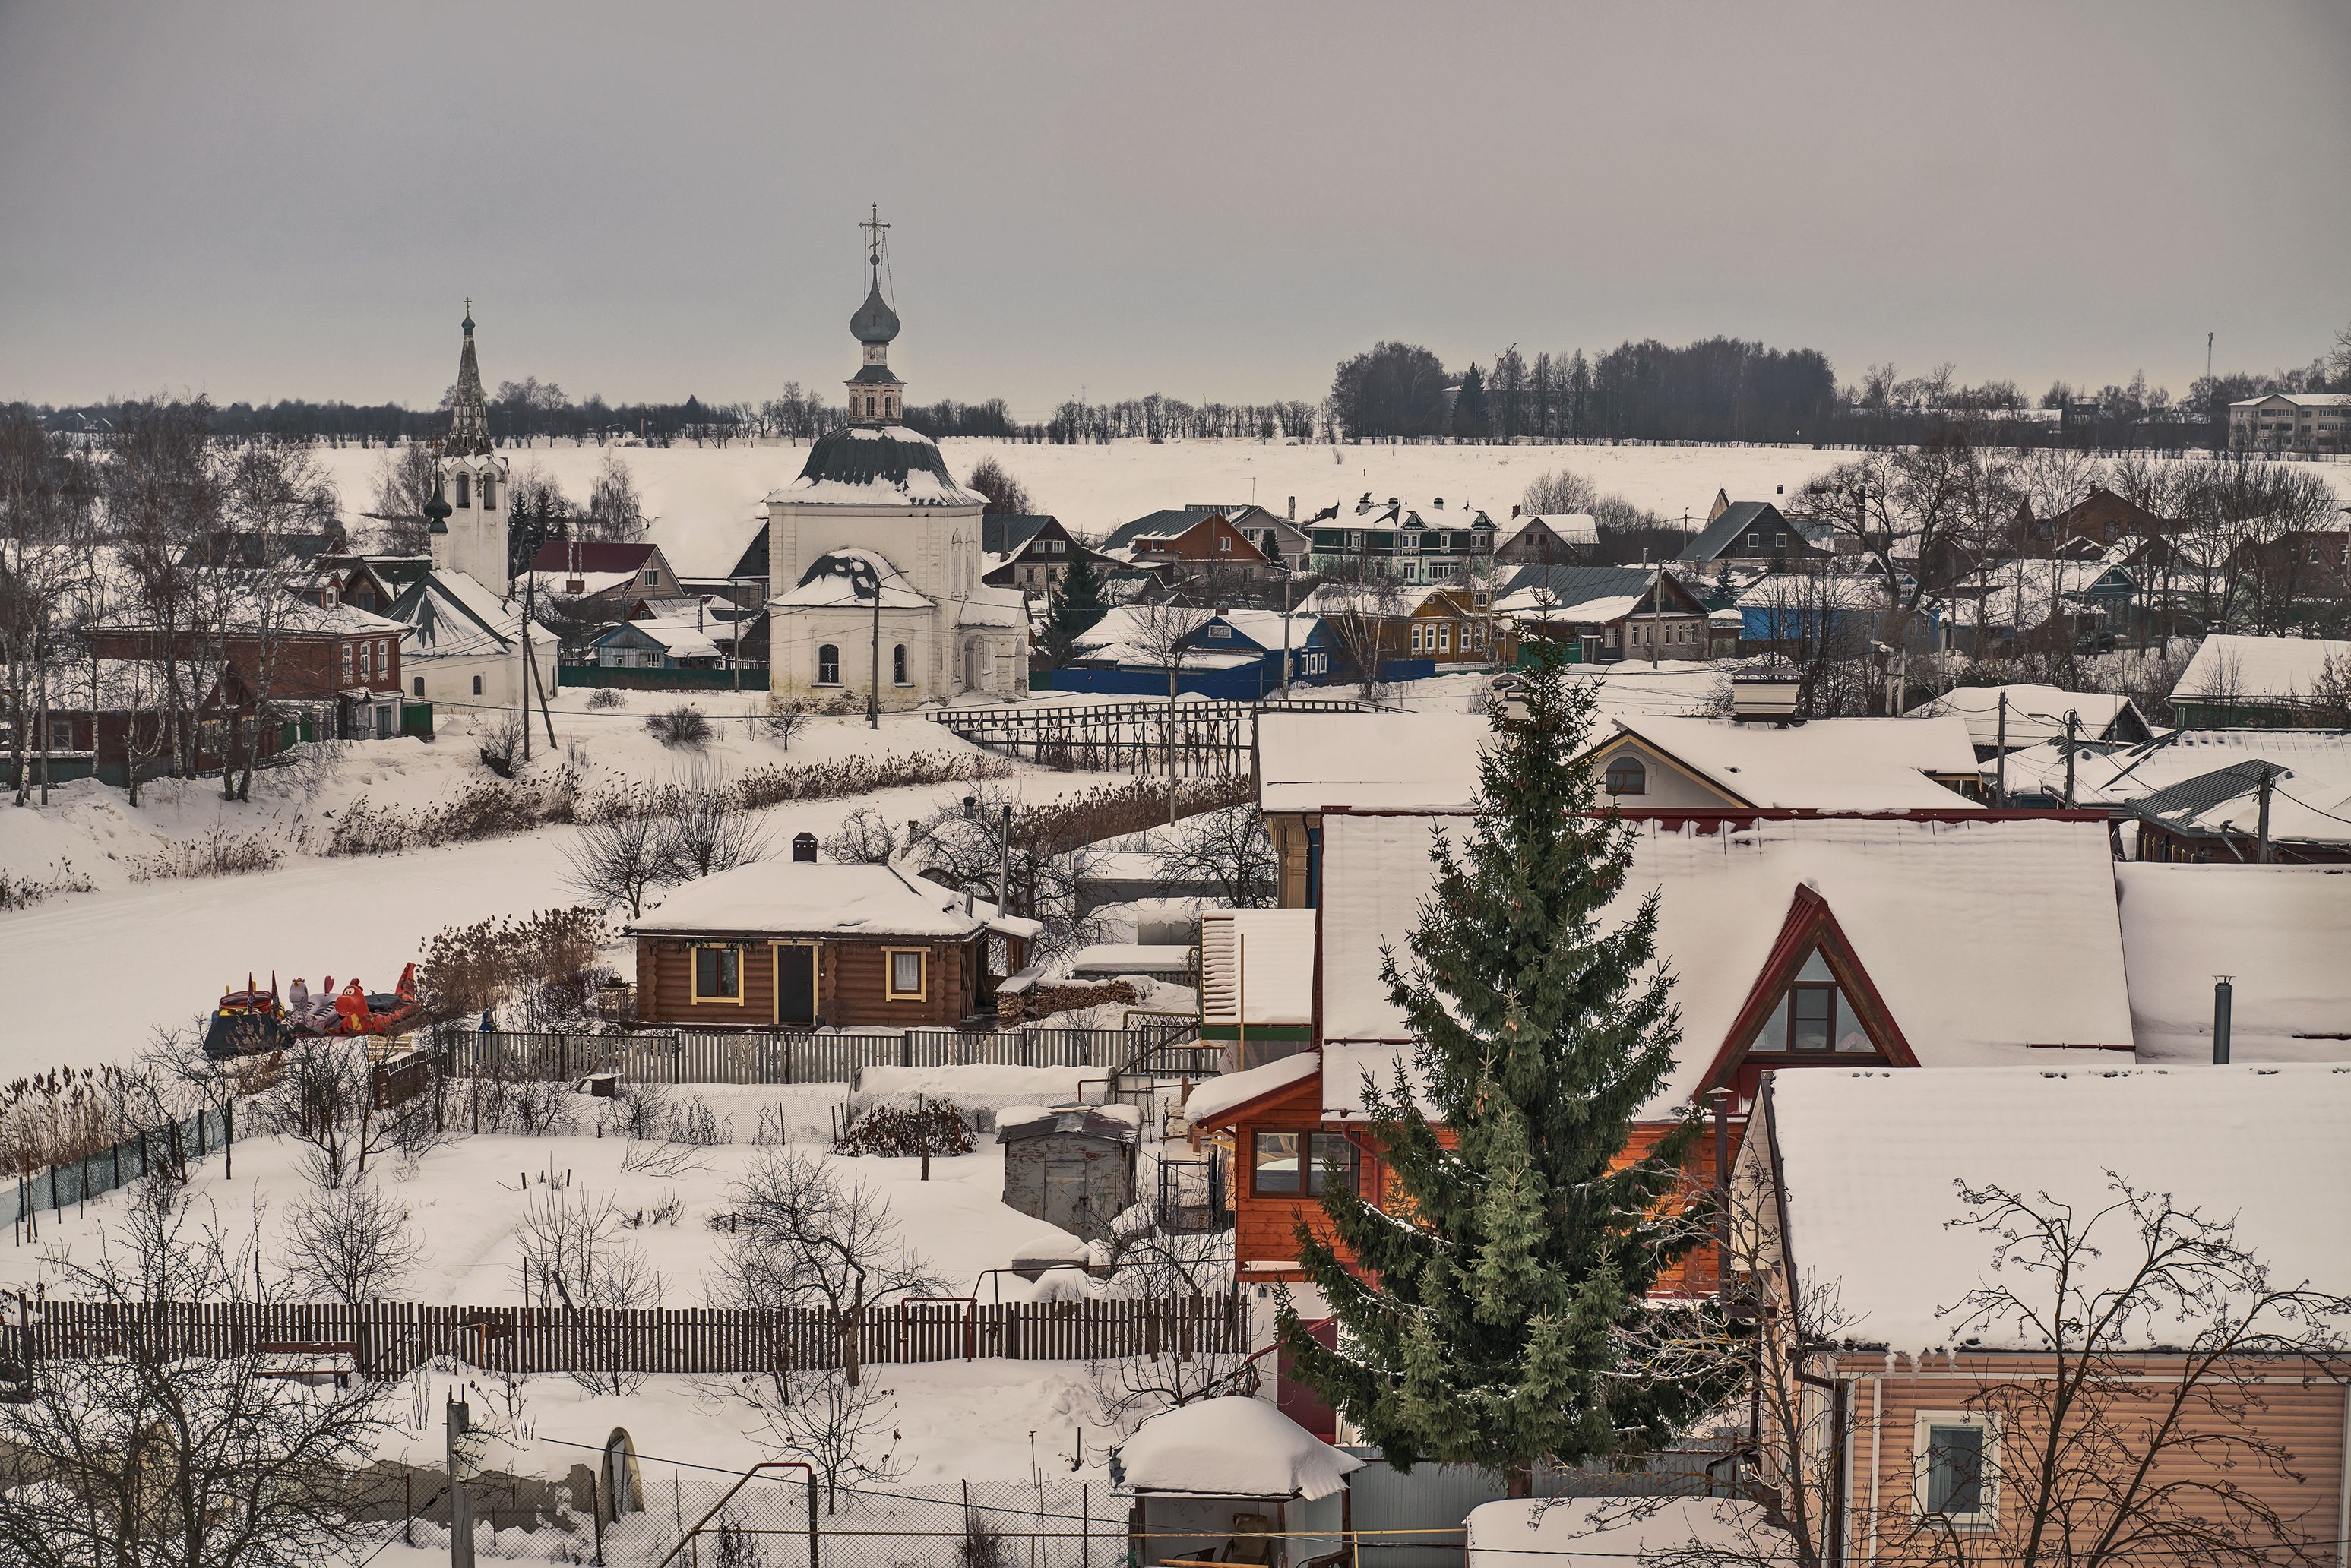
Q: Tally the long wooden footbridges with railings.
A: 1